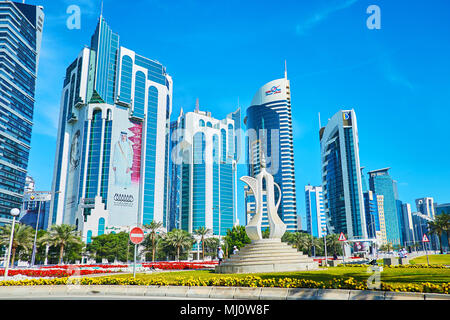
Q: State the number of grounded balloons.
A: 0